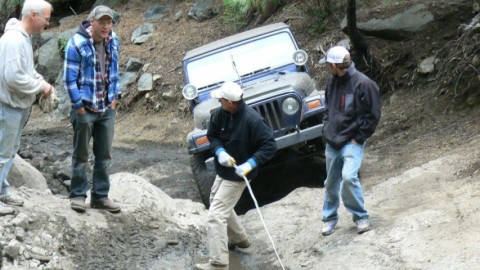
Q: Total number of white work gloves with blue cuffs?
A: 2